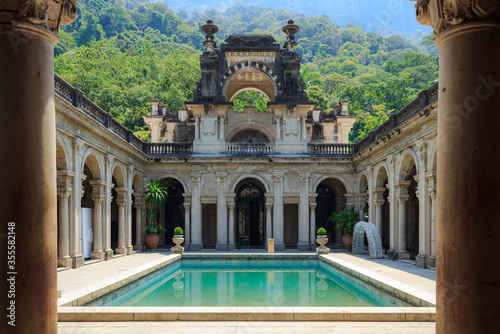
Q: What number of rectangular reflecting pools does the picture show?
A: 1